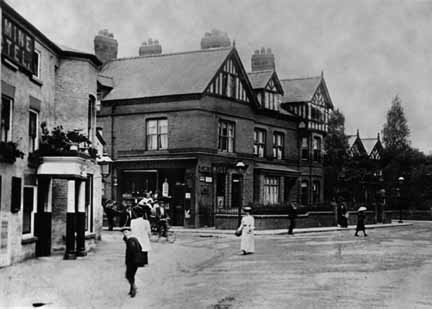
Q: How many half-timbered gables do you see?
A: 5